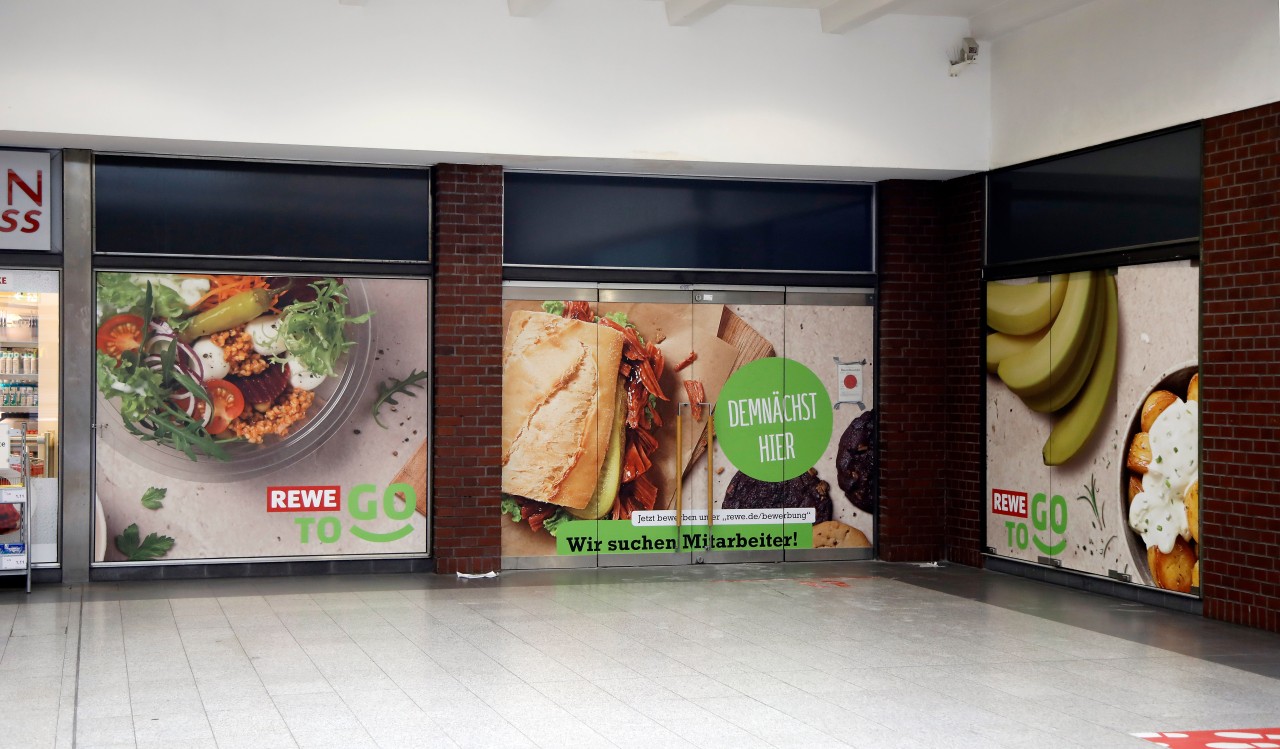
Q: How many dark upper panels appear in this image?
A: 3